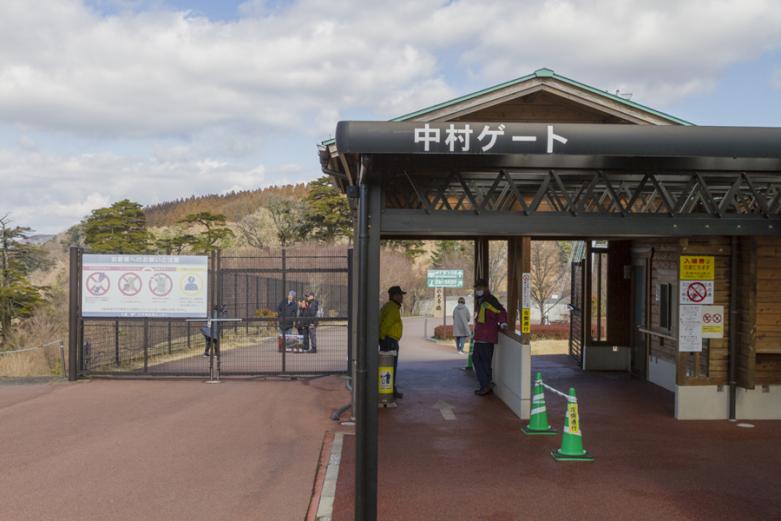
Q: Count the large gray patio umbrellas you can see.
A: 0